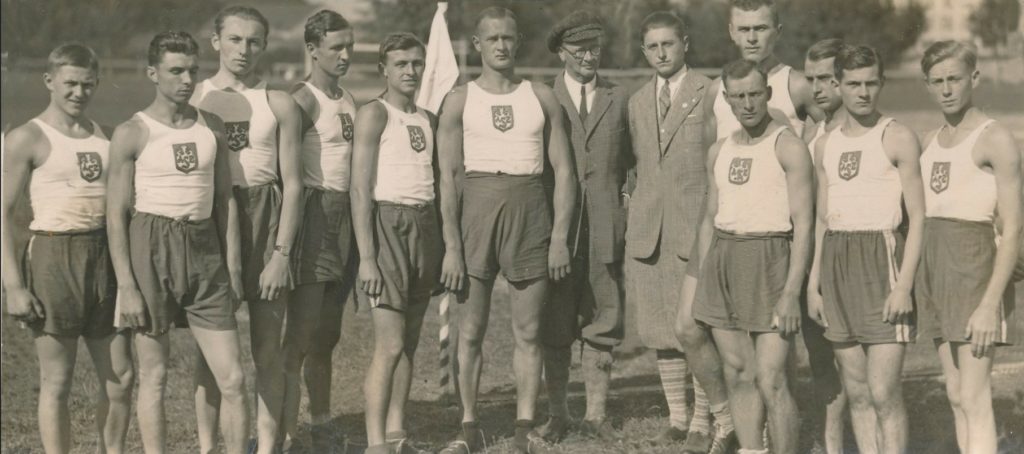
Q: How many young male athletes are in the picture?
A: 11